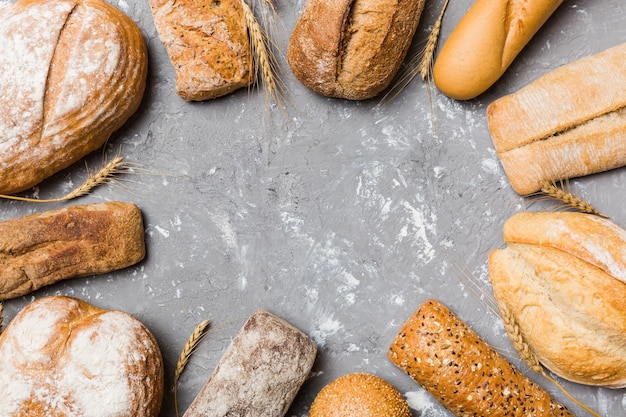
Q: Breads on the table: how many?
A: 11